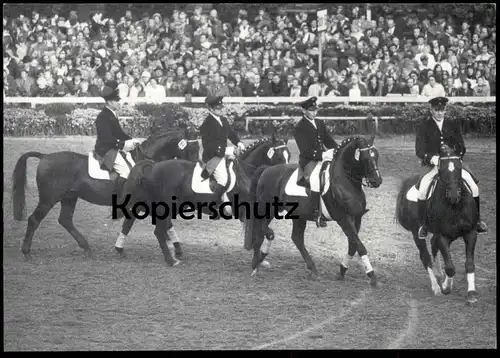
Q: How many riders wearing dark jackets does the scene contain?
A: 4